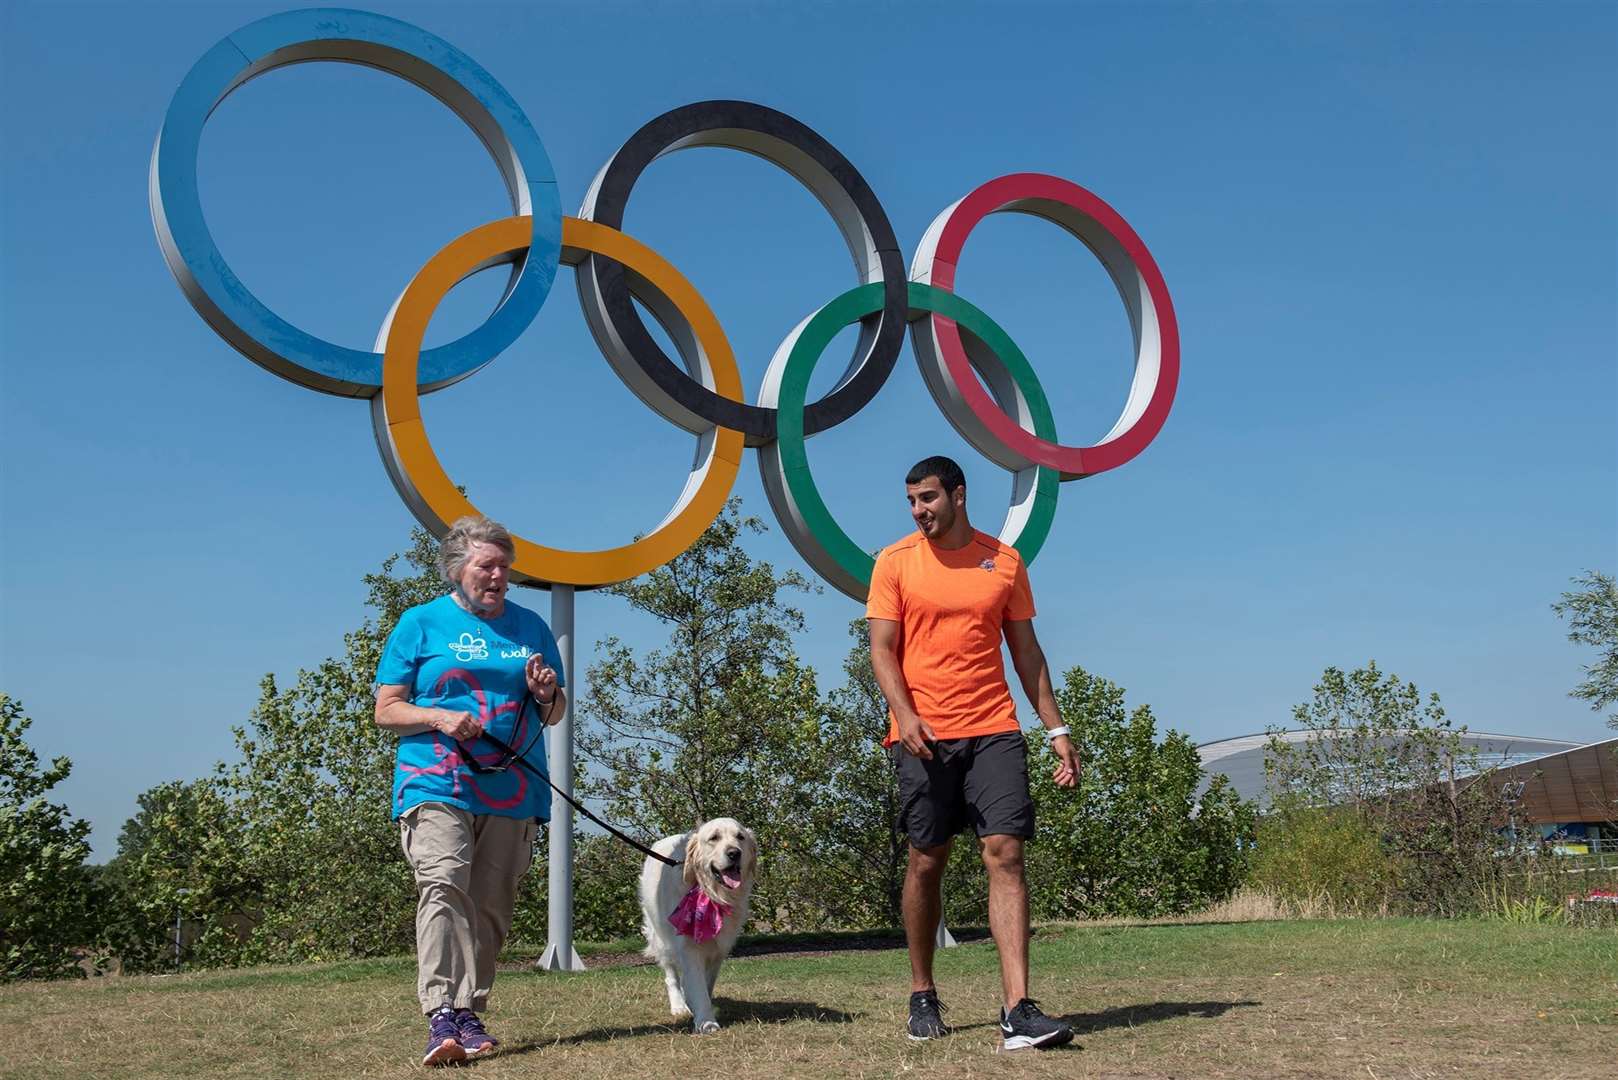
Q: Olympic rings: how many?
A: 5